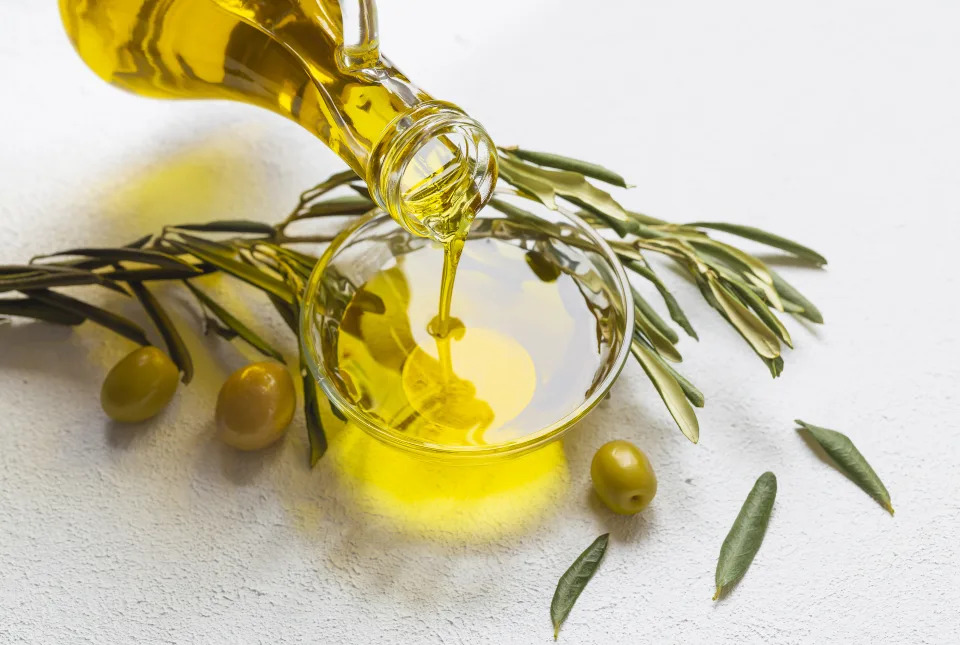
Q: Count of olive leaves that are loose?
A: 3